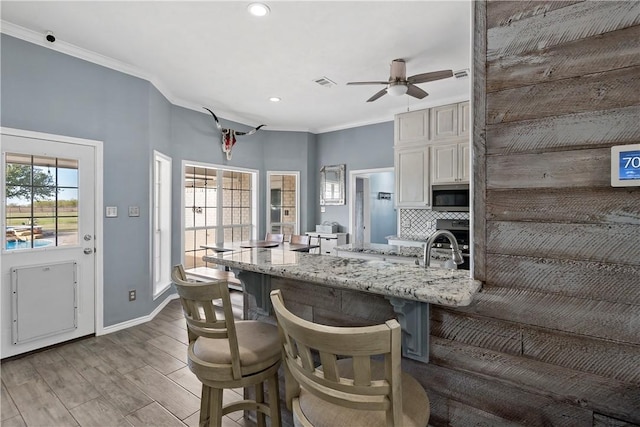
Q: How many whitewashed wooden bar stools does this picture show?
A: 2